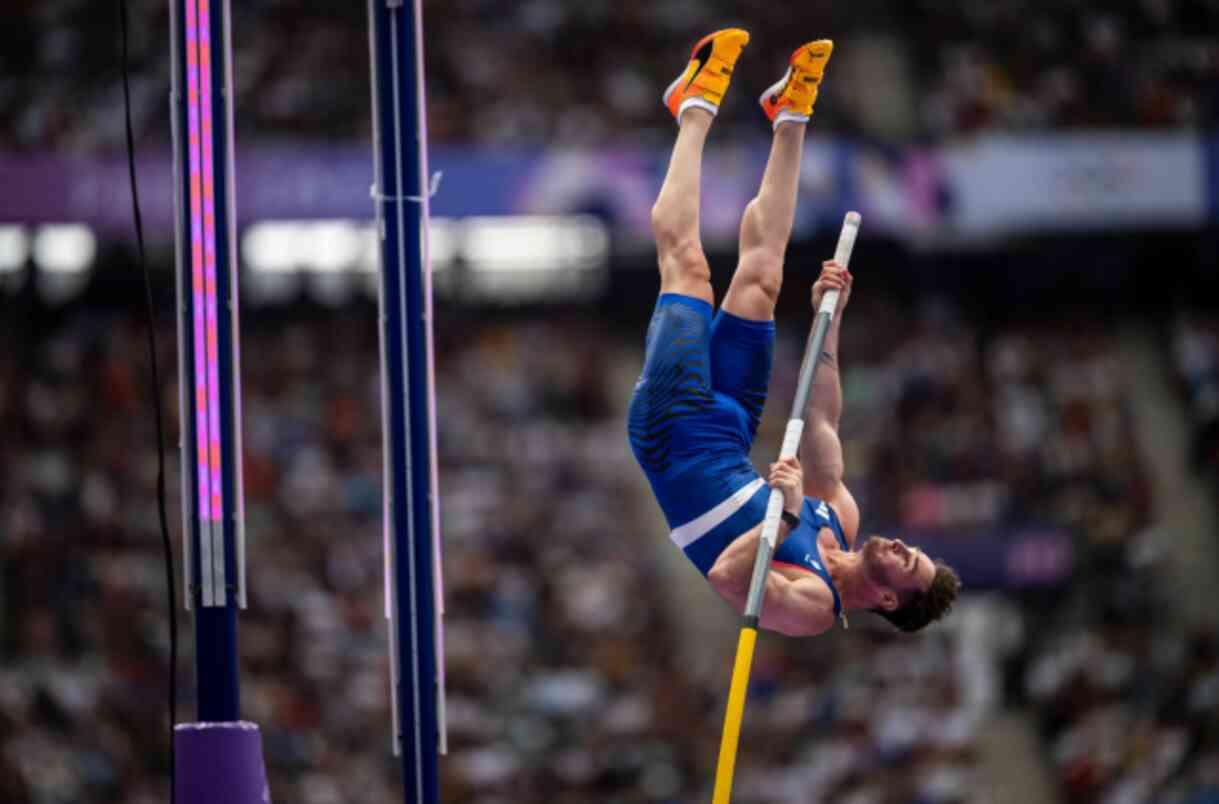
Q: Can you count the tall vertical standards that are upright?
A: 2